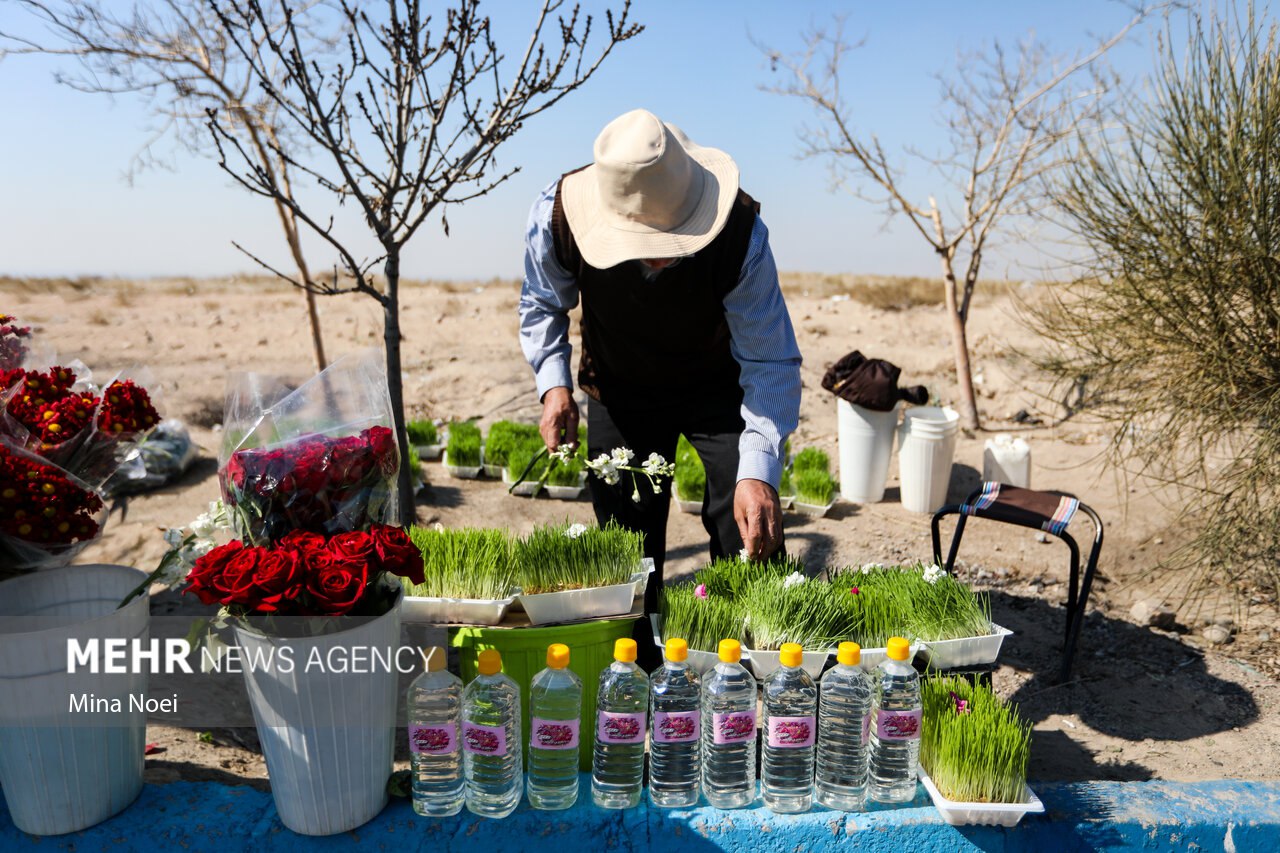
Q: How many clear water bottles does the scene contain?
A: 9